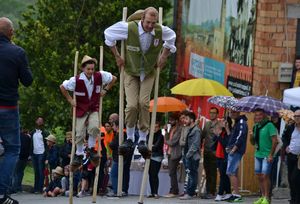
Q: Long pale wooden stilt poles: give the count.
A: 4